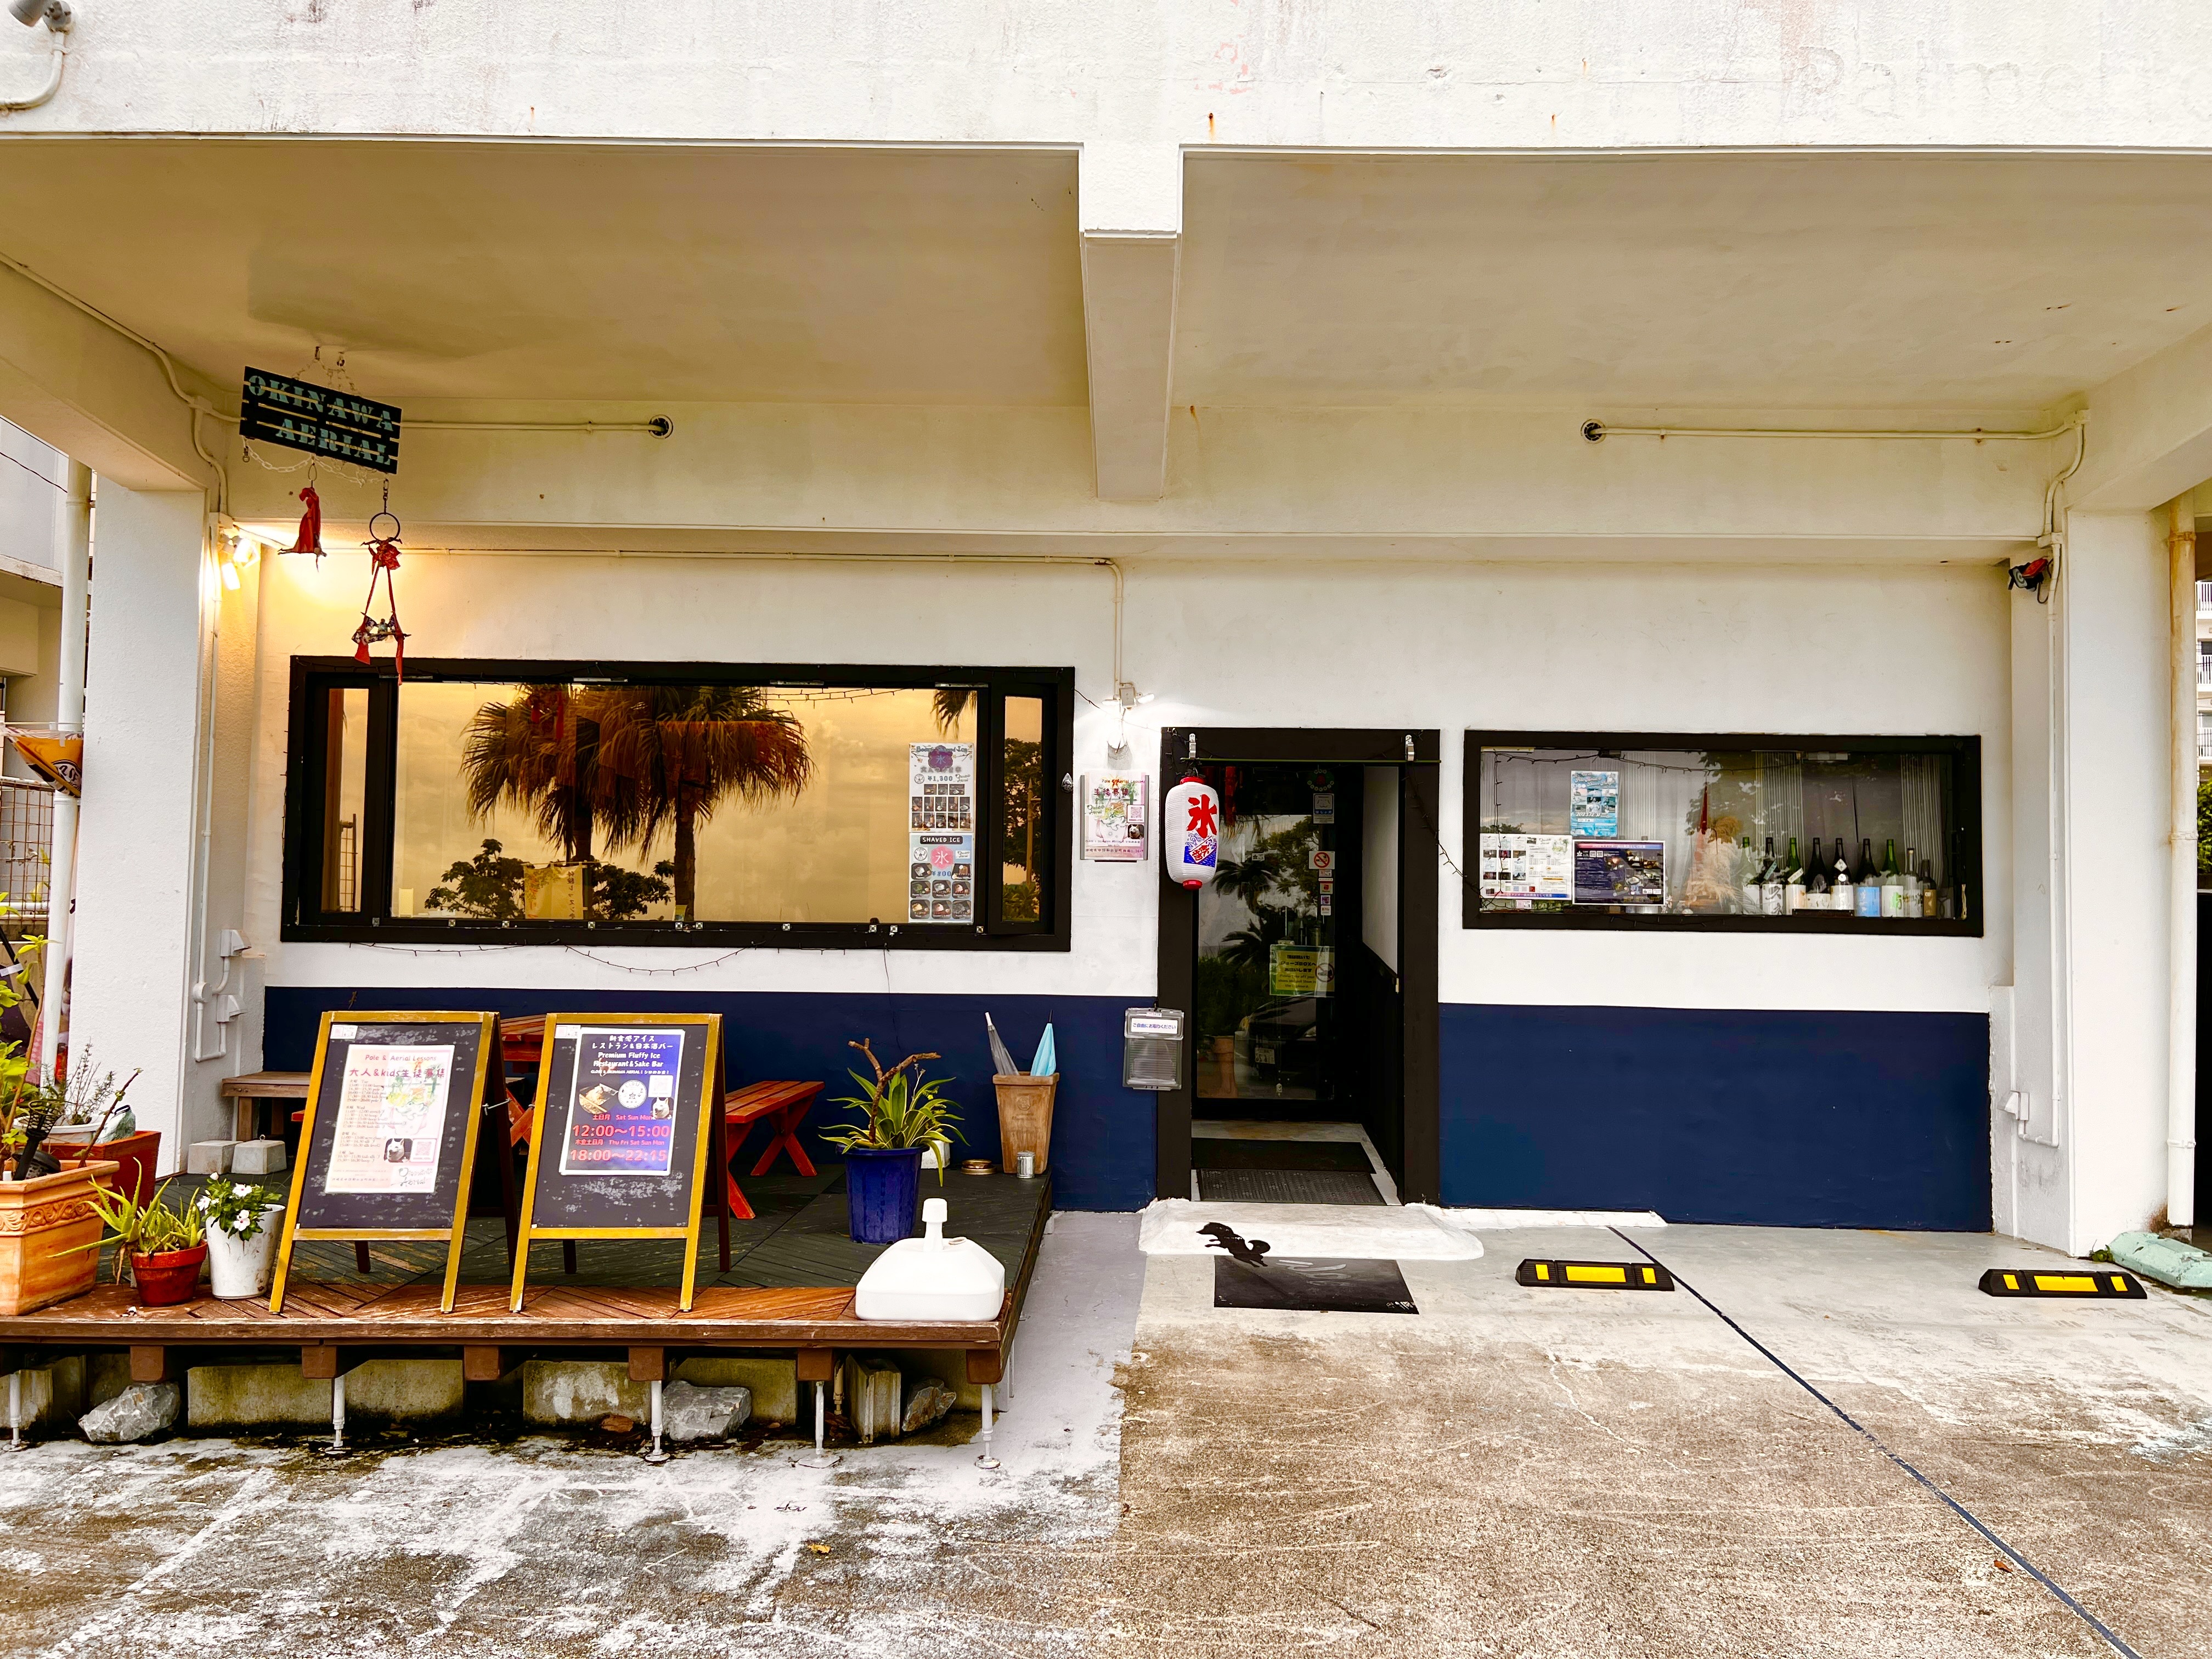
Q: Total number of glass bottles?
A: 9